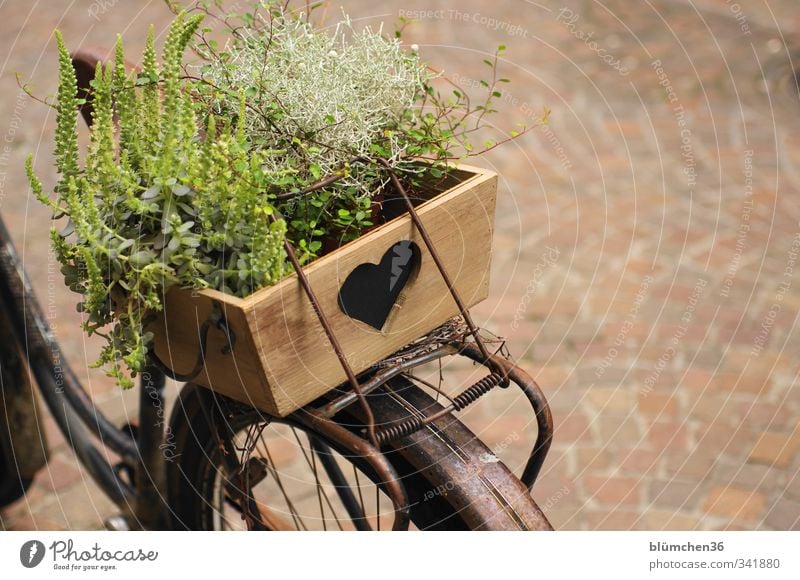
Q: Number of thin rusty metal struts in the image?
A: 2